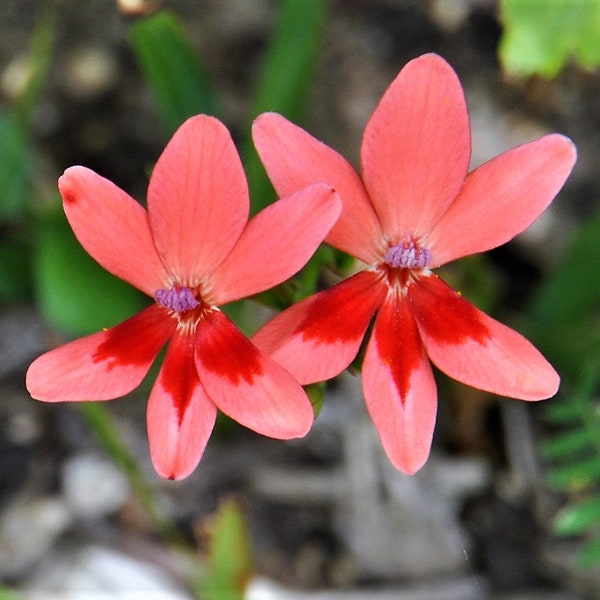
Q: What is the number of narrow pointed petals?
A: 12